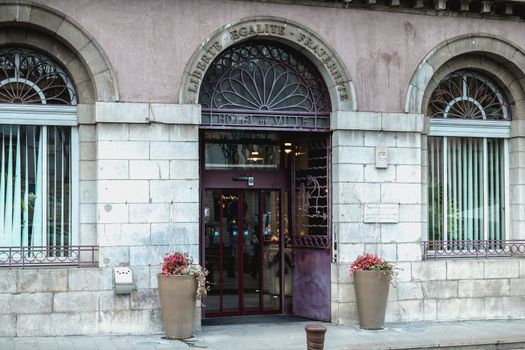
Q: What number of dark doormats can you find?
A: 1